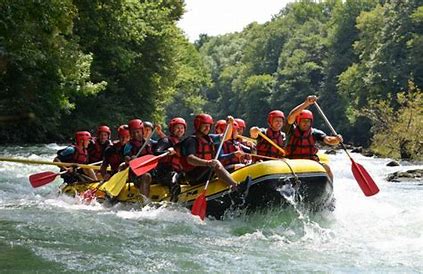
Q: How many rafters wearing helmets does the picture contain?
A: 12